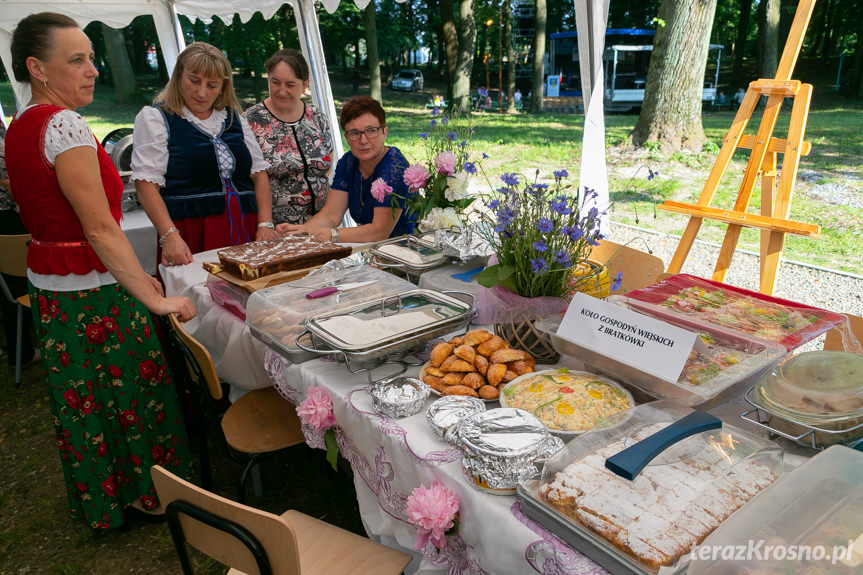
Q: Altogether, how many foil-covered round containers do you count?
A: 3